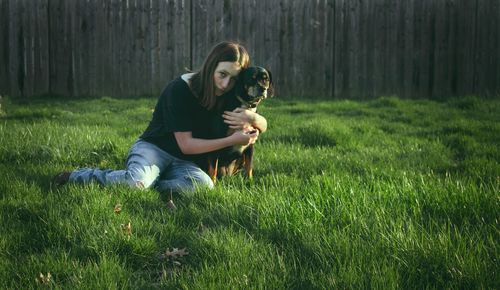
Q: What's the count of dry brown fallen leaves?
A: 5